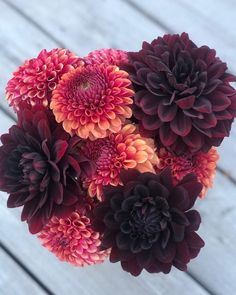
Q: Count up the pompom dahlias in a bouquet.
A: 6